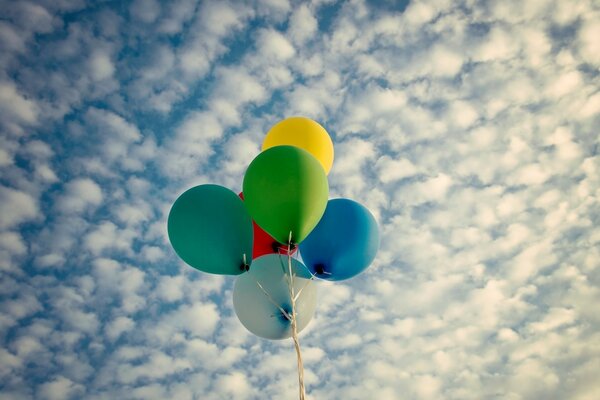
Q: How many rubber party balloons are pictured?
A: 6